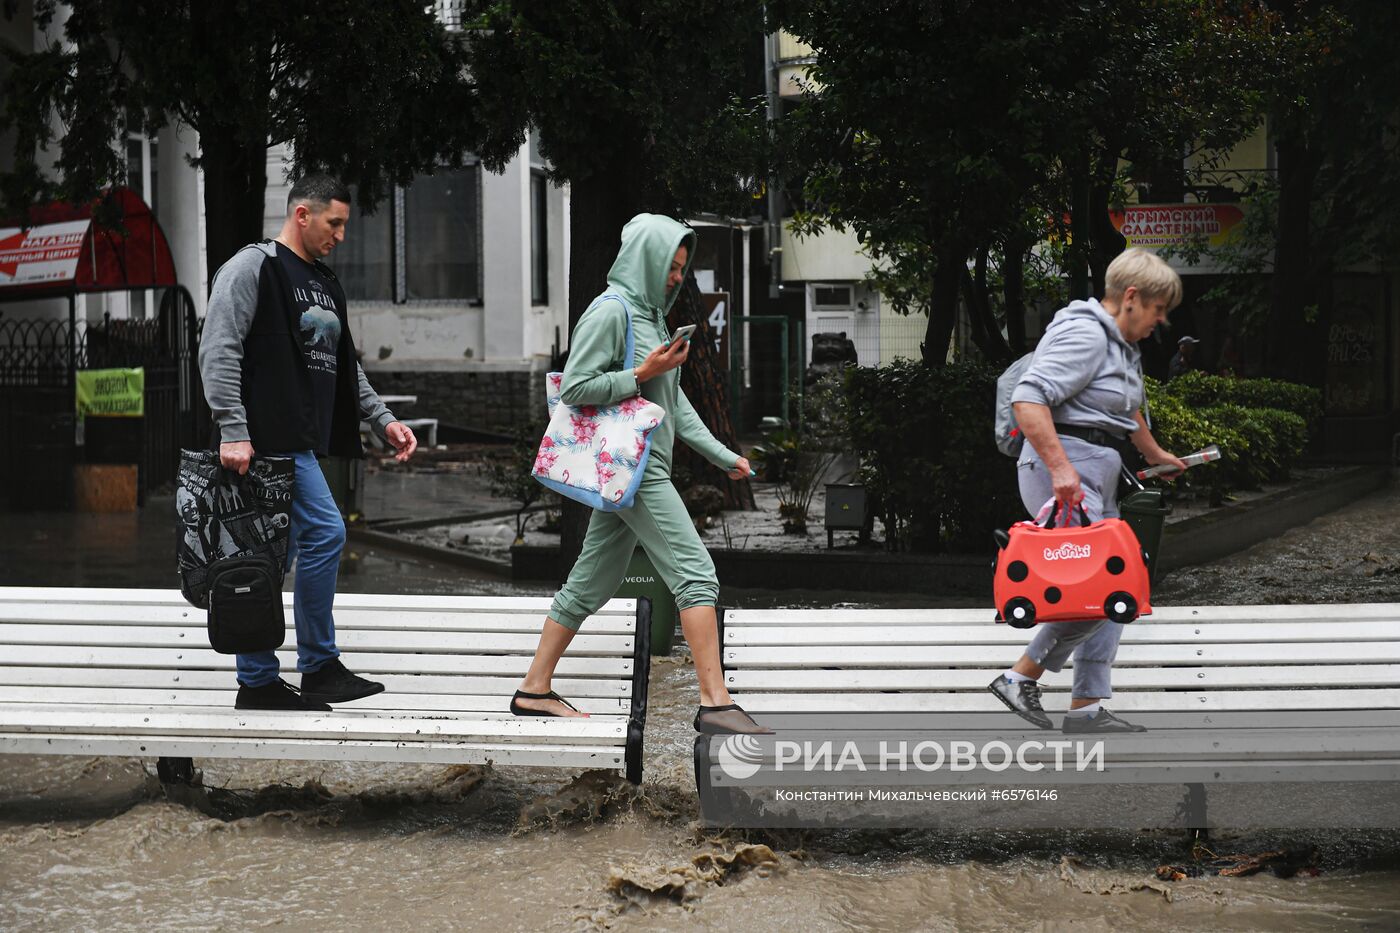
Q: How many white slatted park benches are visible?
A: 2